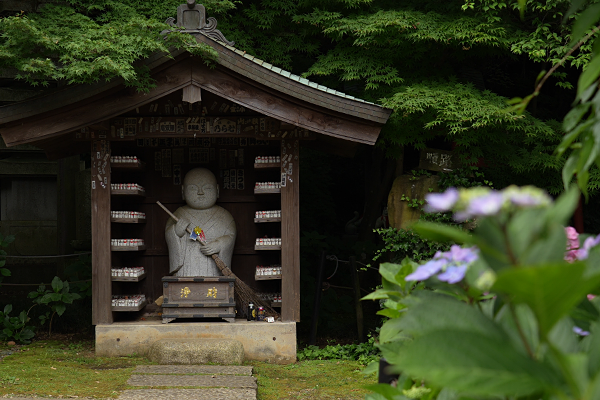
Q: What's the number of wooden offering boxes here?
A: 1